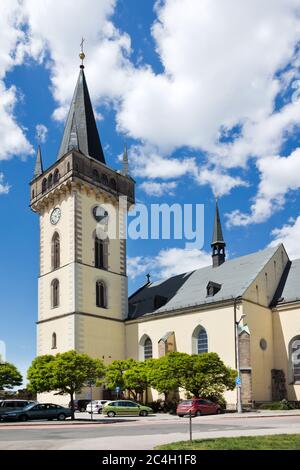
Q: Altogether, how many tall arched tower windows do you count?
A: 4